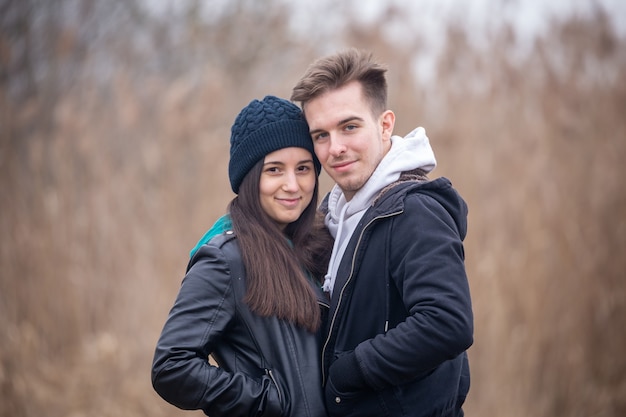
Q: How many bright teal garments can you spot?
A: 1